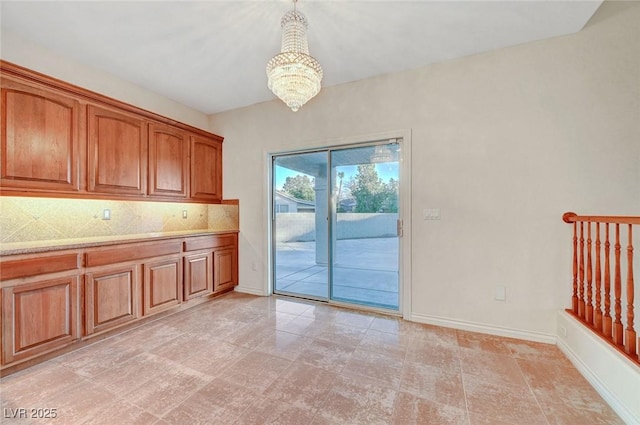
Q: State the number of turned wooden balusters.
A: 7